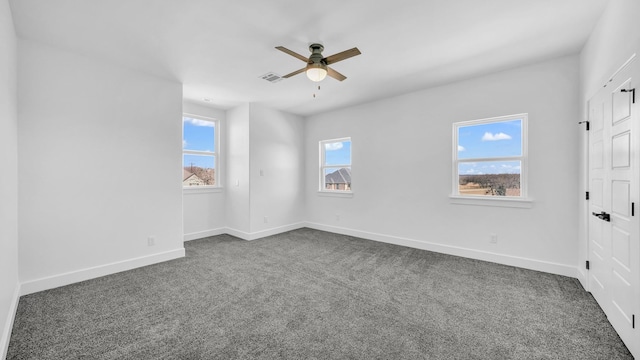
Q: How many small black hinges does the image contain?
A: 6